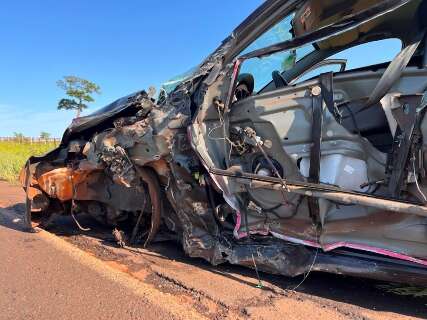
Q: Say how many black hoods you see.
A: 1